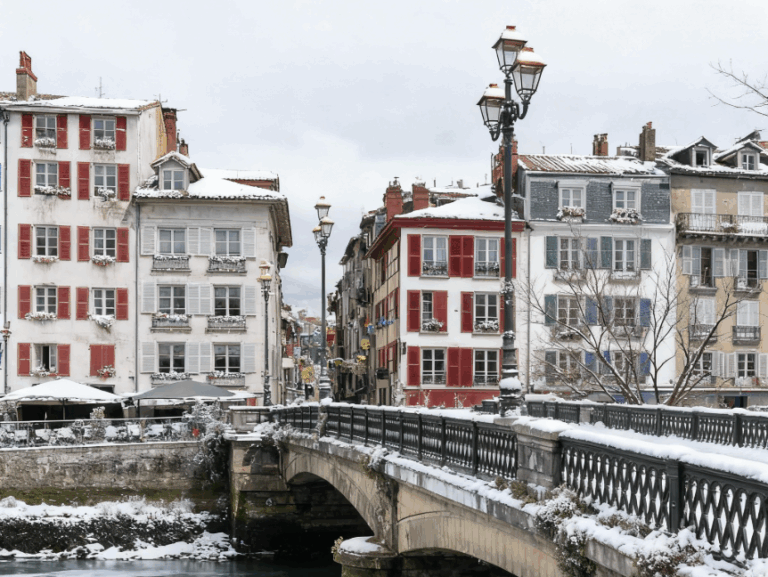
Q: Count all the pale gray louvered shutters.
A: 12